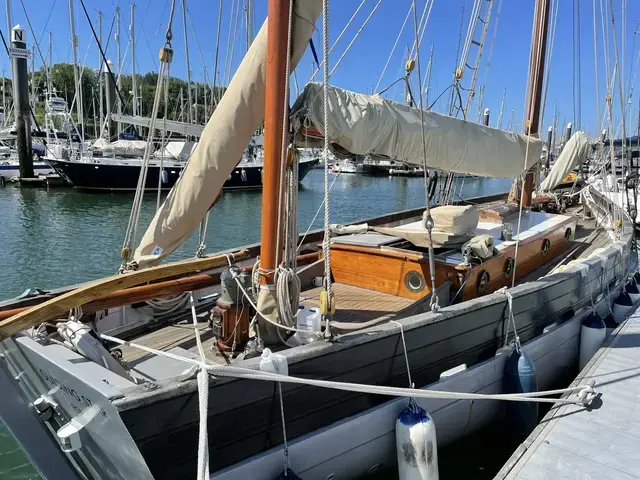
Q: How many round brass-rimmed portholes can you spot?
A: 5